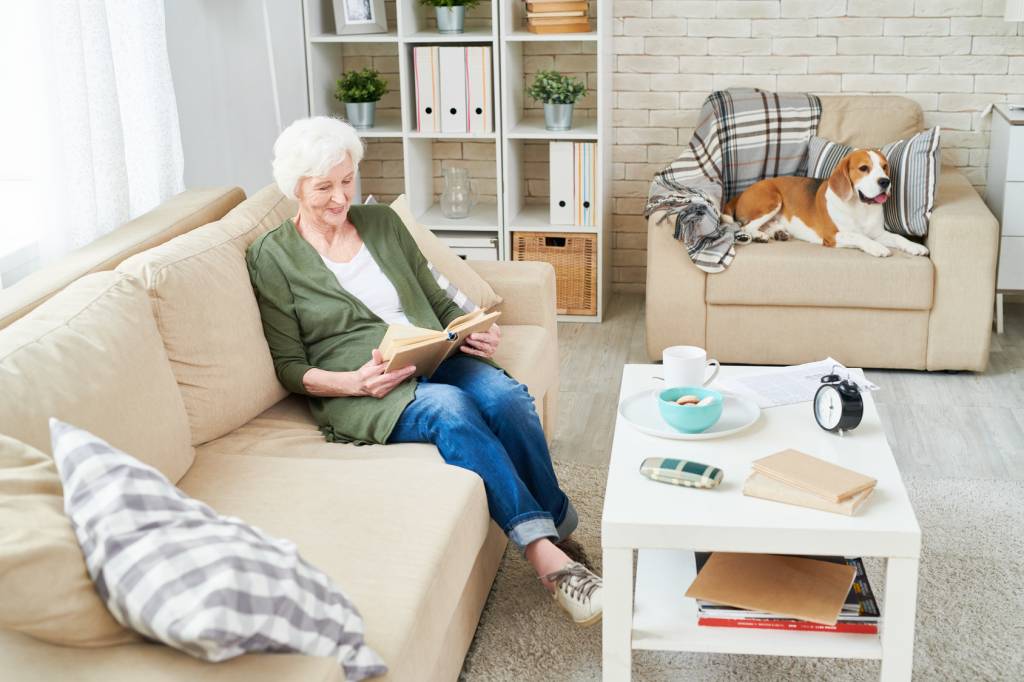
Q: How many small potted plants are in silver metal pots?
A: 3